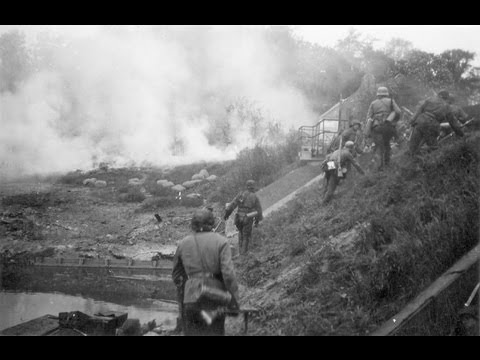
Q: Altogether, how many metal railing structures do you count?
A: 1